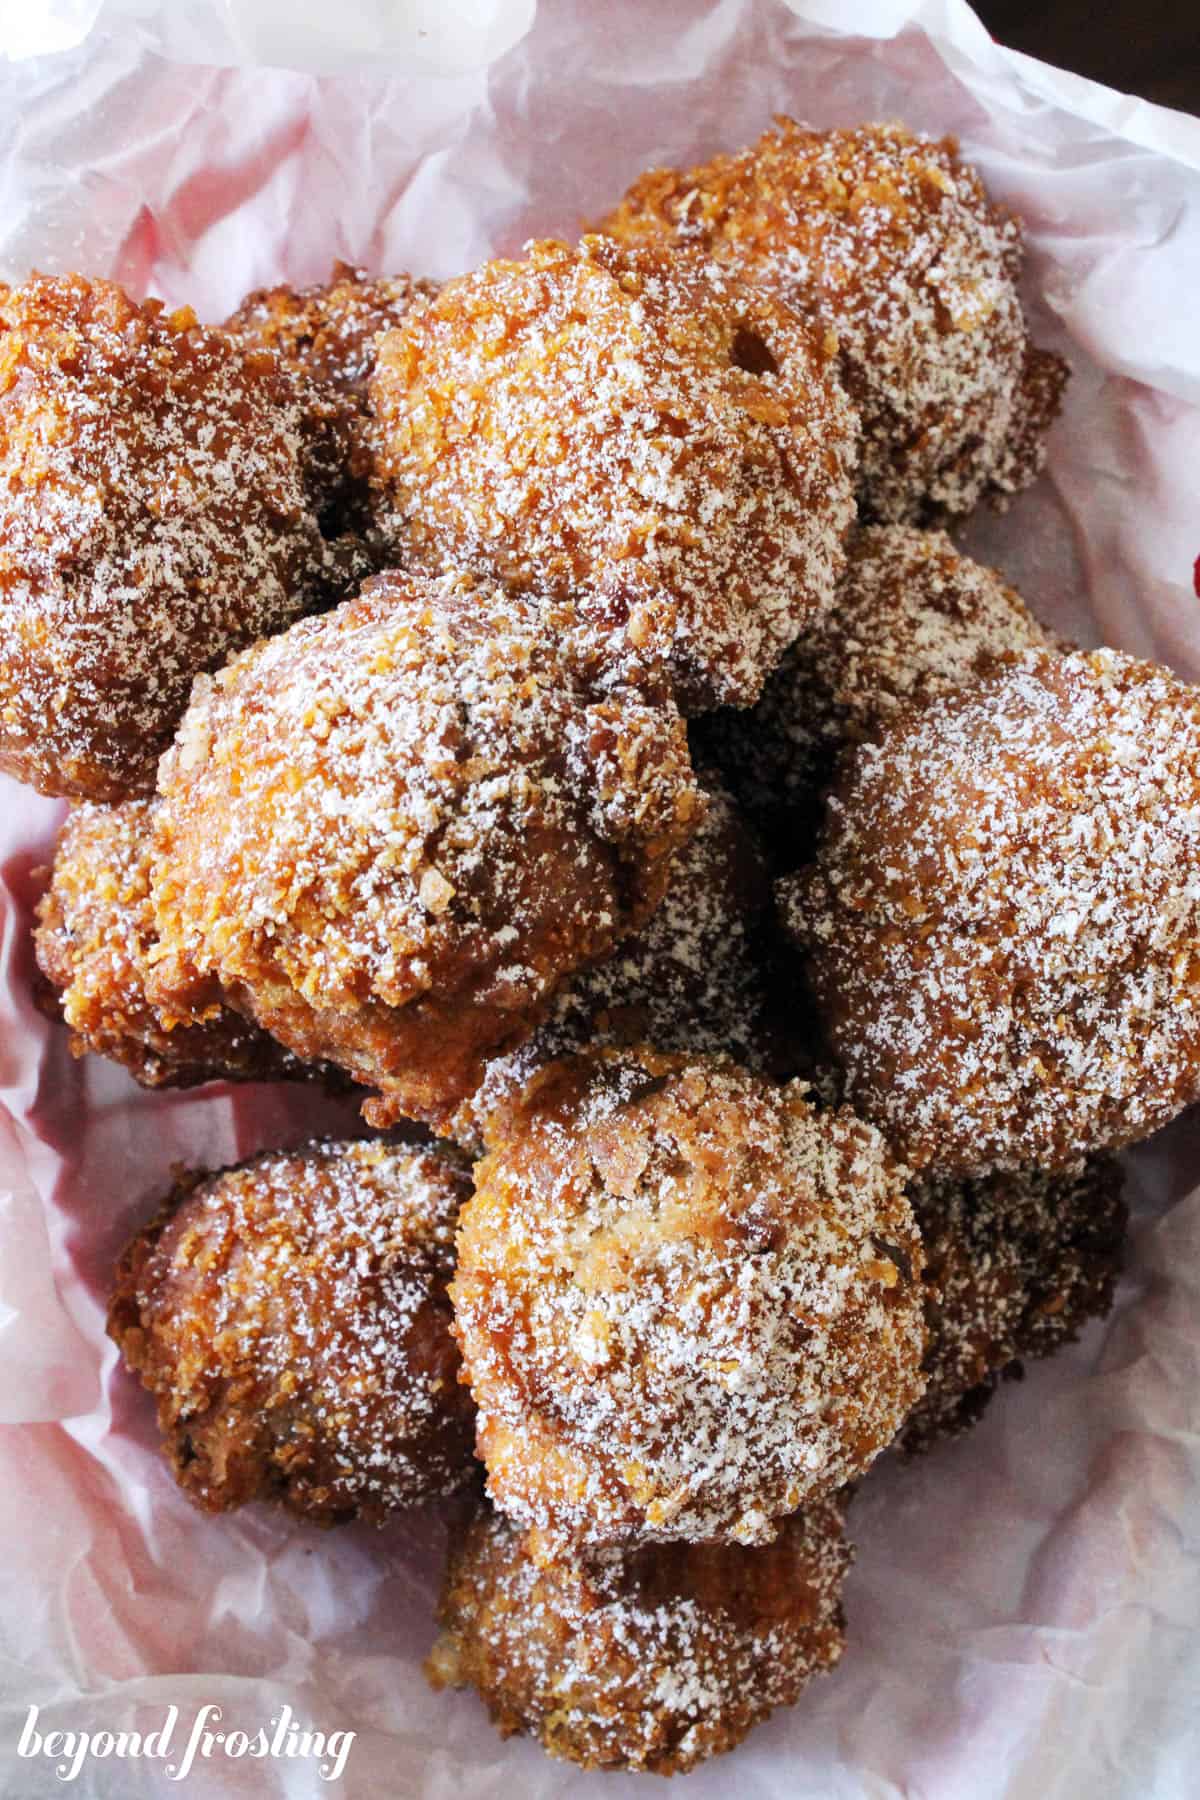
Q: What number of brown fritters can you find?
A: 13